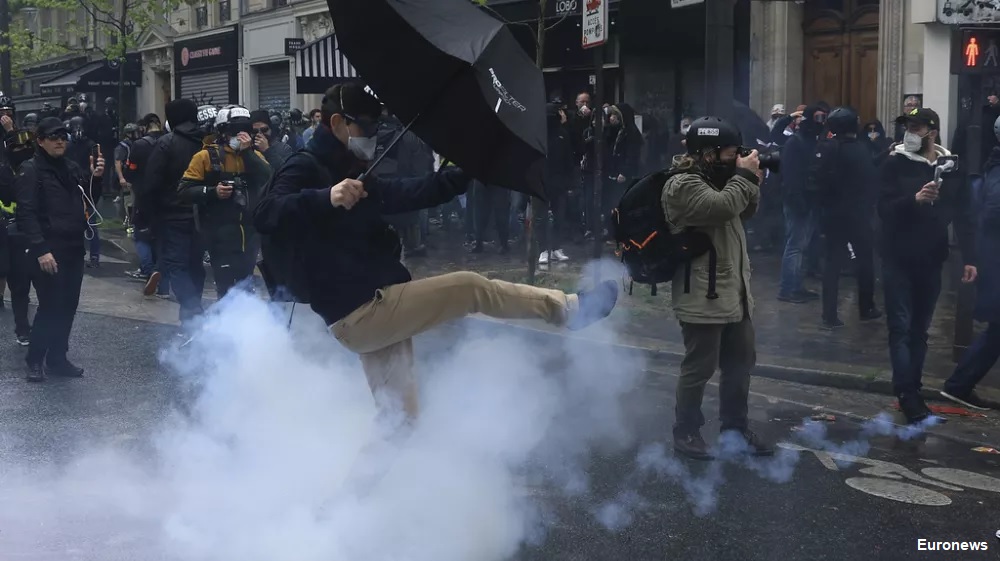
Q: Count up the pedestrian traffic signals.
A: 1